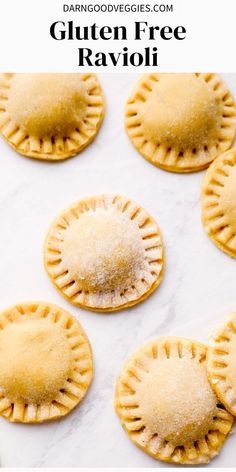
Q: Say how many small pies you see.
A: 7